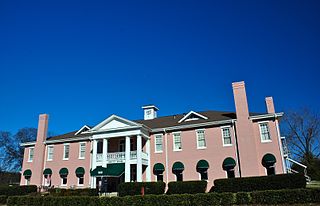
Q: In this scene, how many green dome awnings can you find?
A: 9